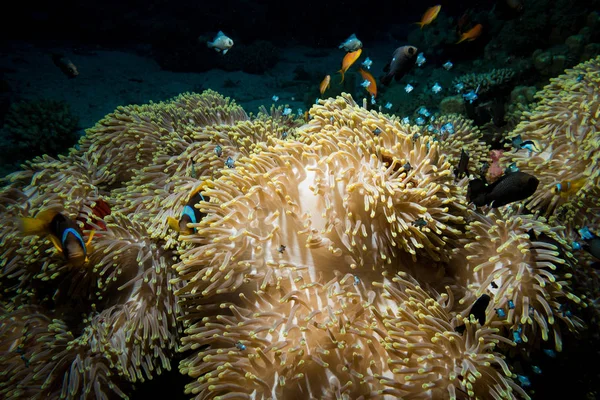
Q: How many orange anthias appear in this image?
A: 5